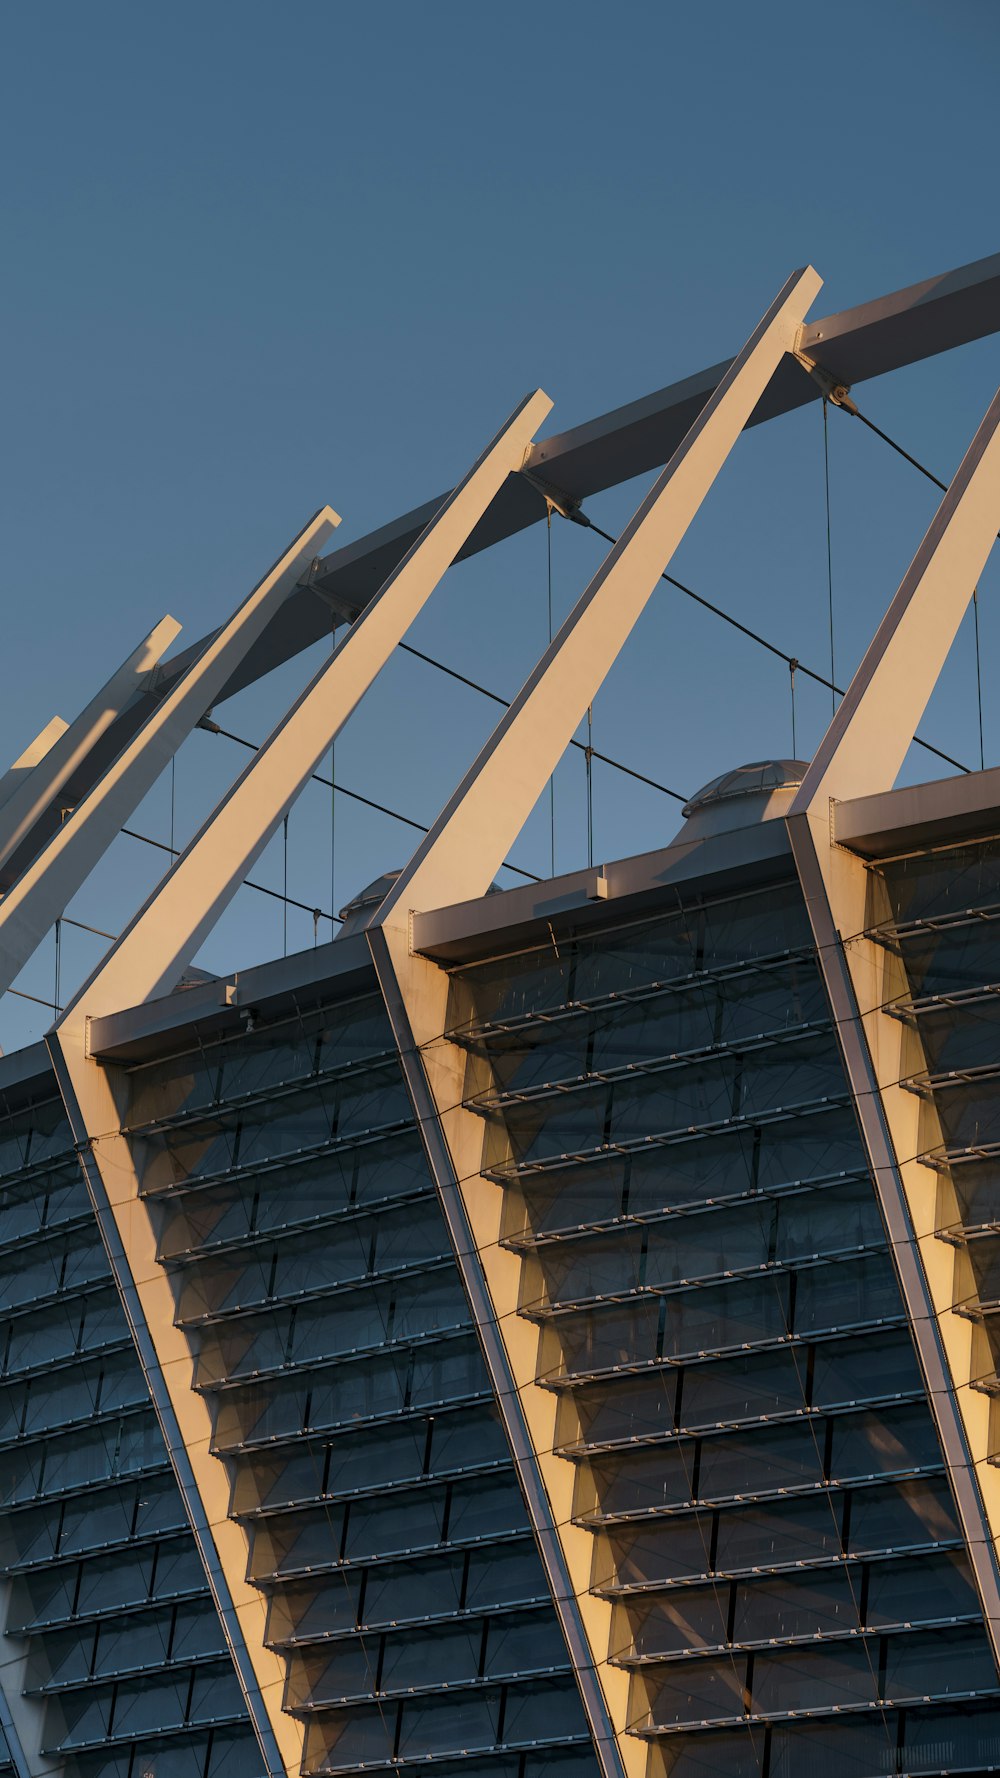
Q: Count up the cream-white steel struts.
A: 6